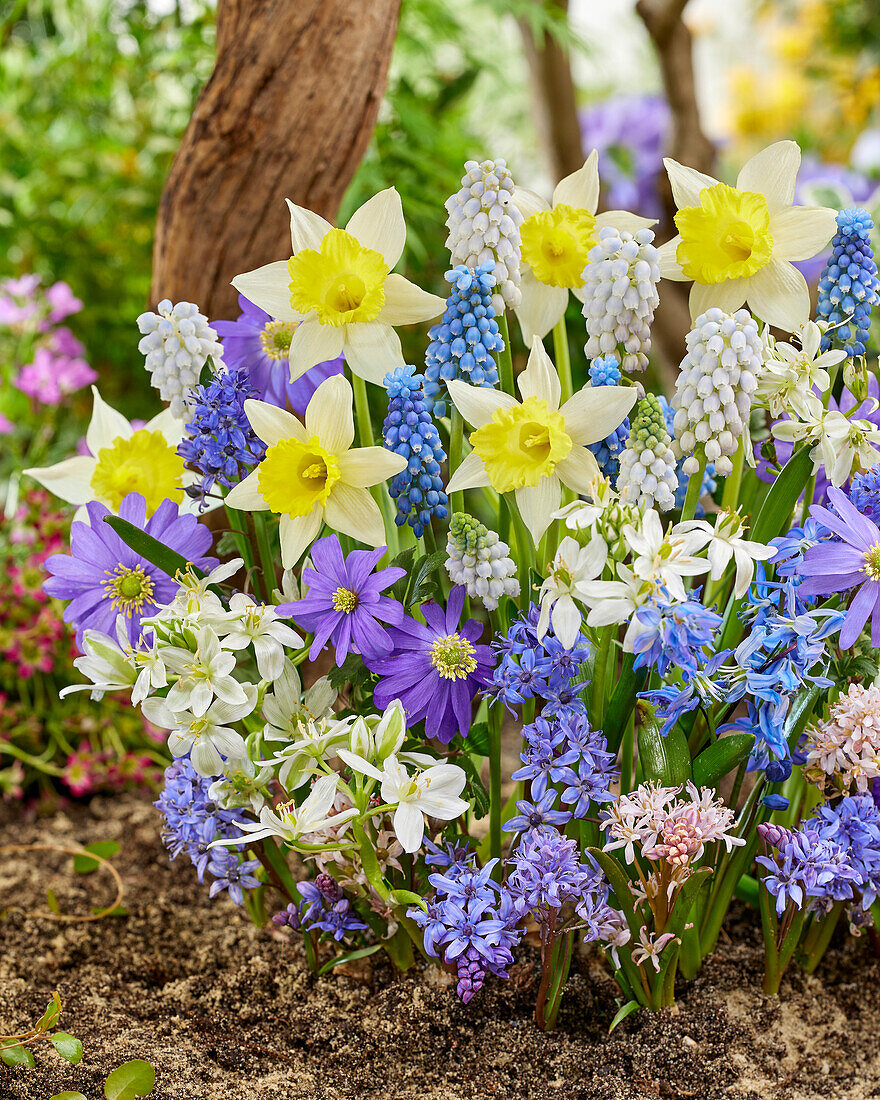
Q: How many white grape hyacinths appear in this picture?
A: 6